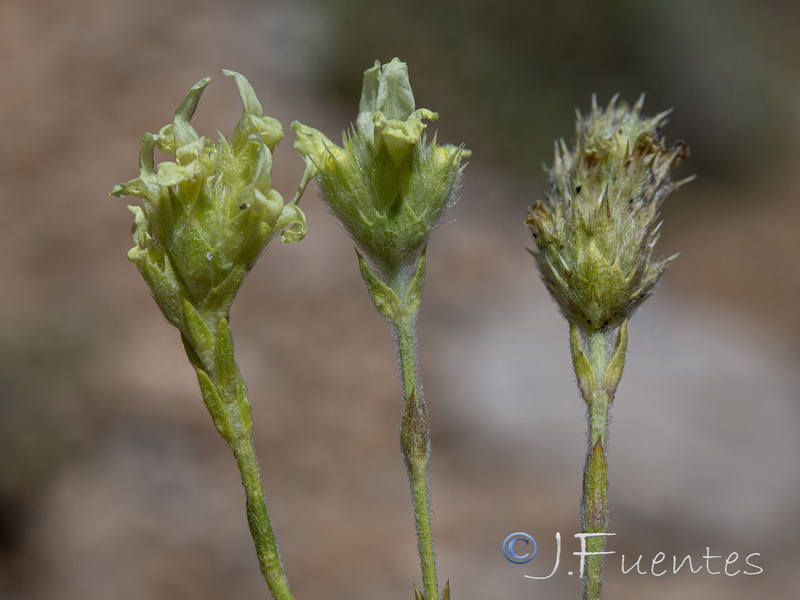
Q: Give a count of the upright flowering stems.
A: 3